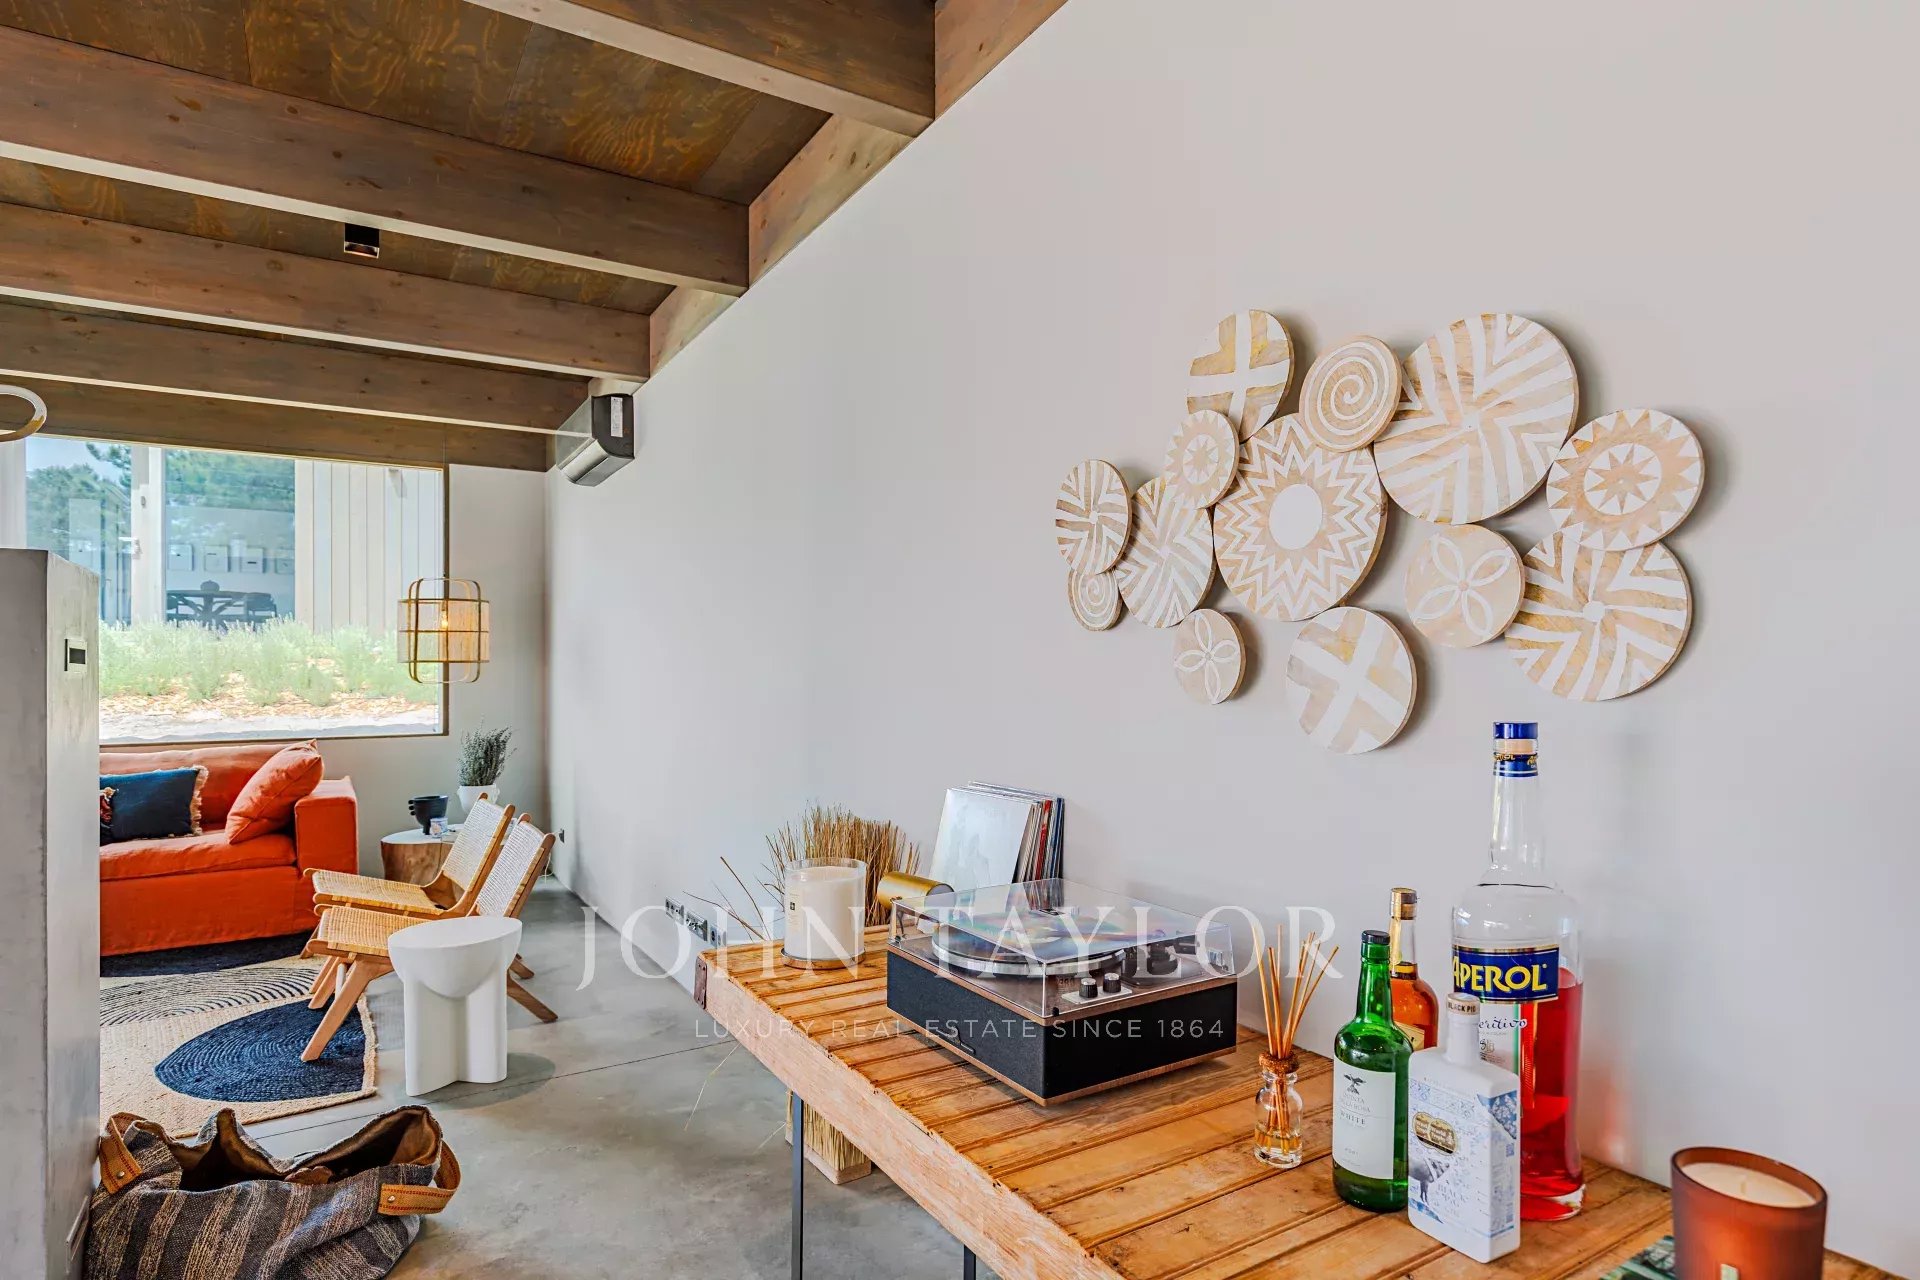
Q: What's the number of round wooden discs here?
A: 13